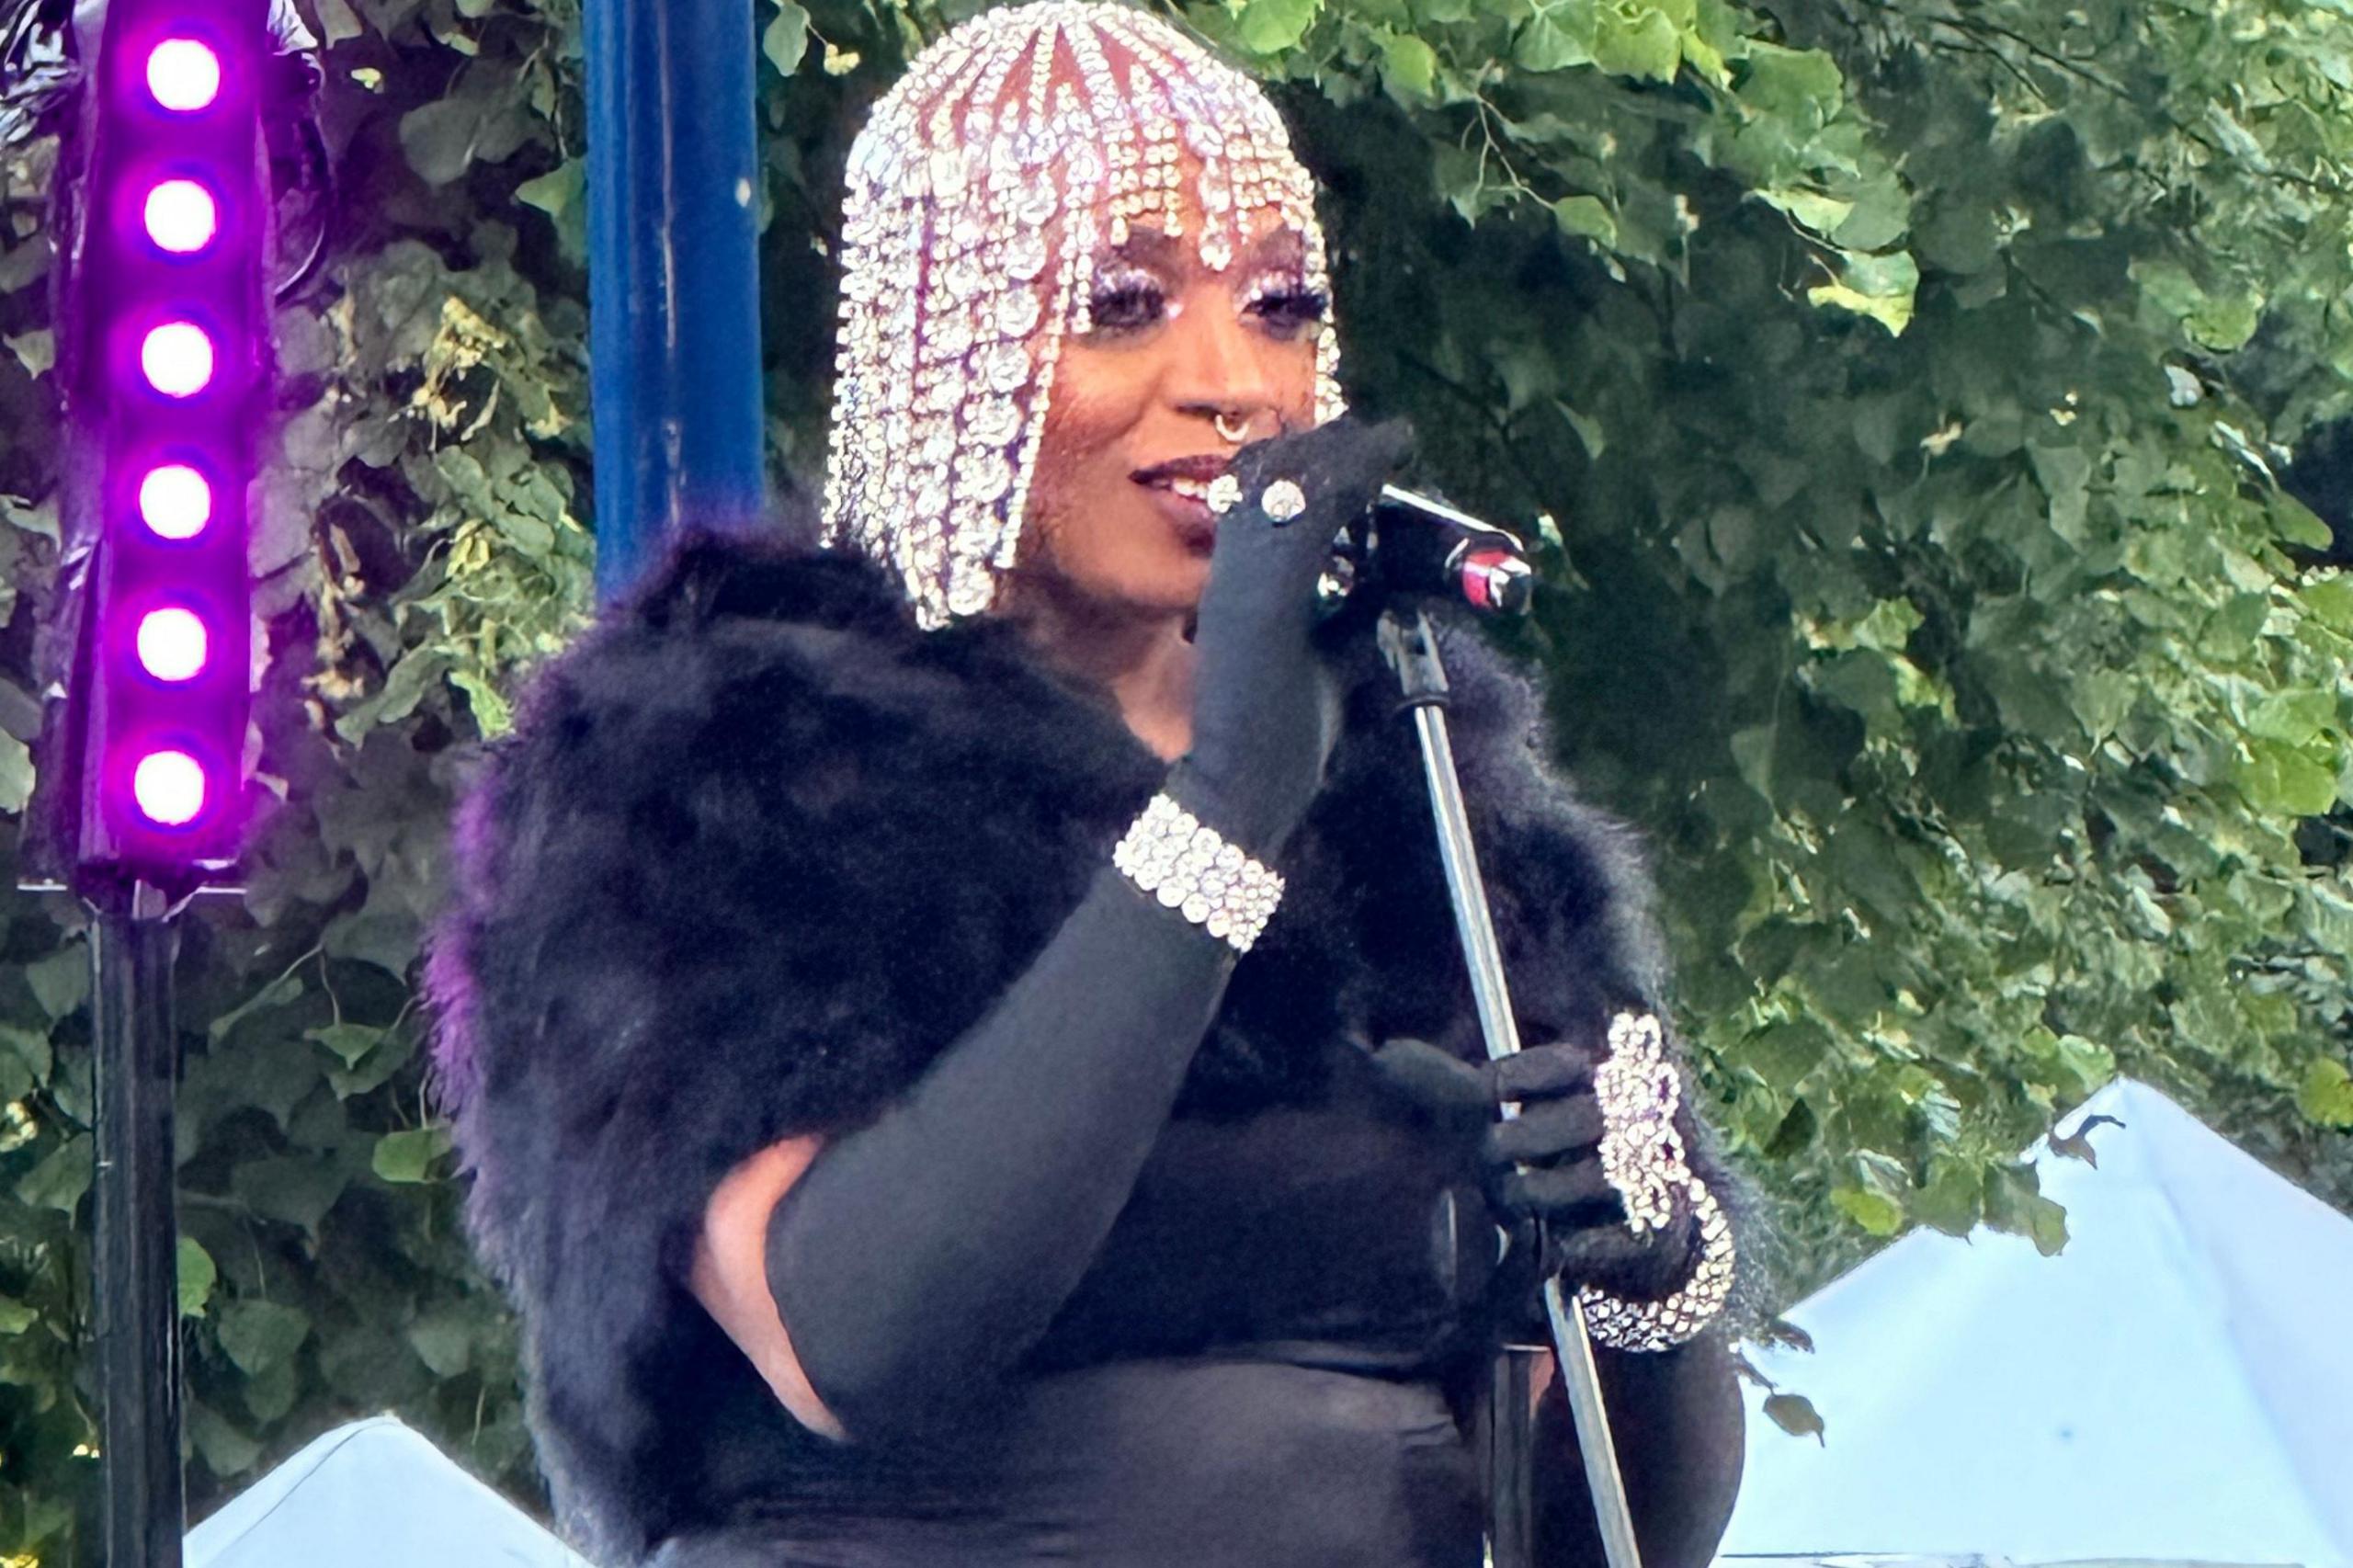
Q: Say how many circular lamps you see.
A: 6